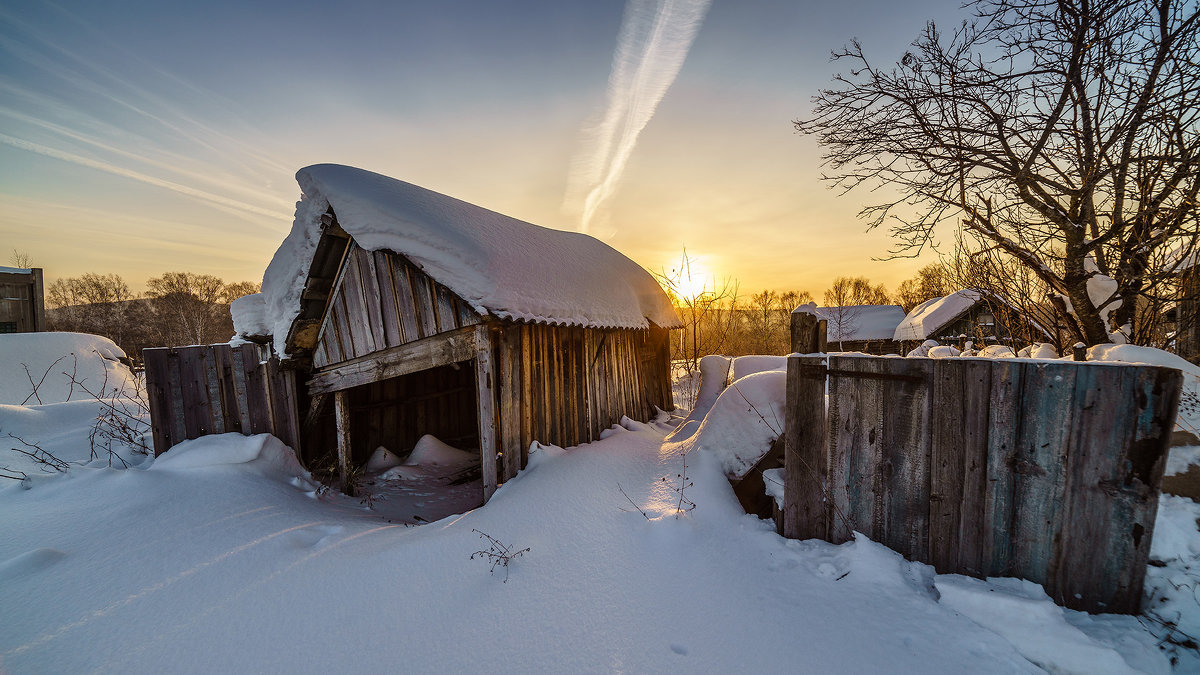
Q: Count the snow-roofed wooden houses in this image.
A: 3